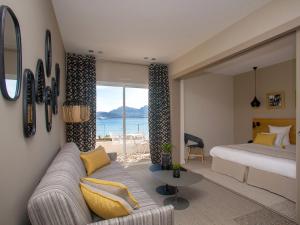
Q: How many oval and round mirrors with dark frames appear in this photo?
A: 7